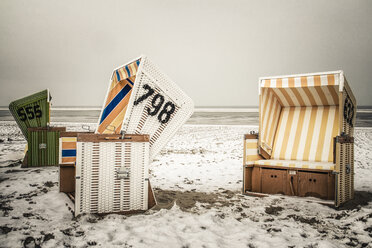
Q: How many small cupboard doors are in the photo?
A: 2